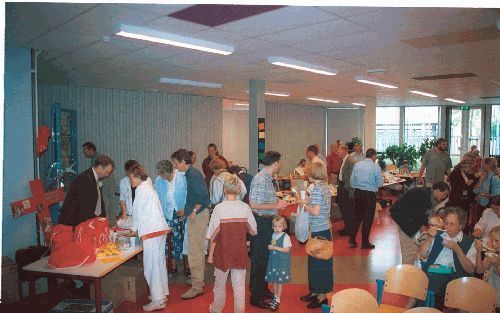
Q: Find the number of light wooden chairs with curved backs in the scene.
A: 4